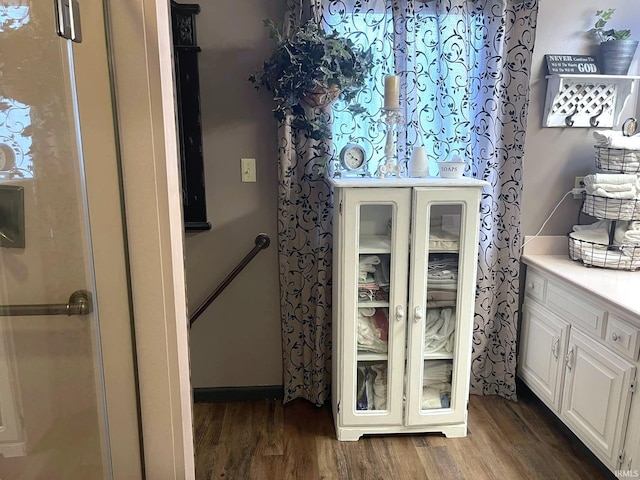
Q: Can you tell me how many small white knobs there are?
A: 4